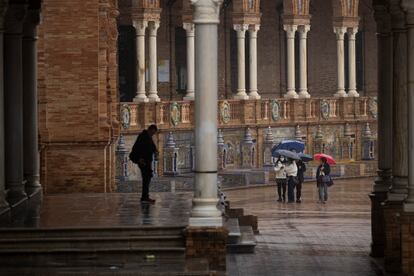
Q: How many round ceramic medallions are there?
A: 6